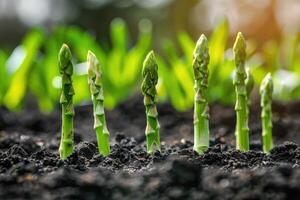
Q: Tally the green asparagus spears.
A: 6